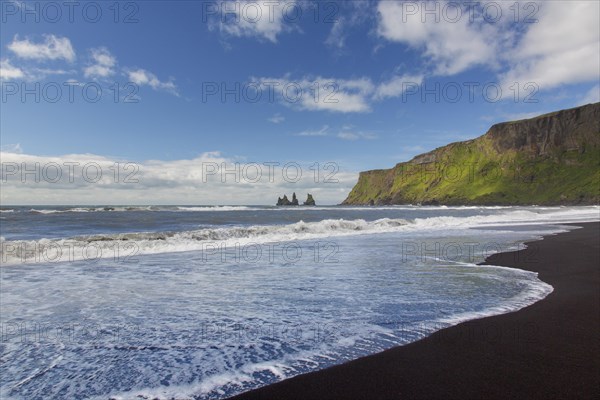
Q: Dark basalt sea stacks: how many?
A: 3